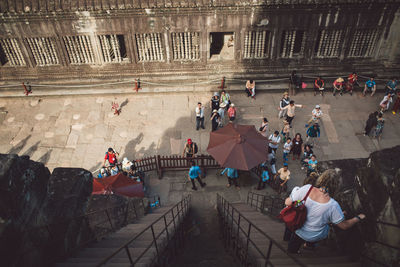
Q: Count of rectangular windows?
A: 11